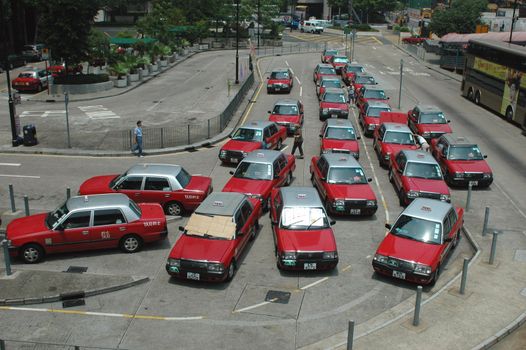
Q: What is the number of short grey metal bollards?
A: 10